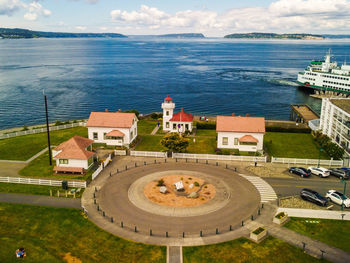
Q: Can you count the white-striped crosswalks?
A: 1